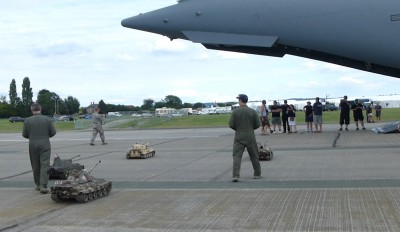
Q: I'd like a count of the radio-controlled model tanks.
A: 4